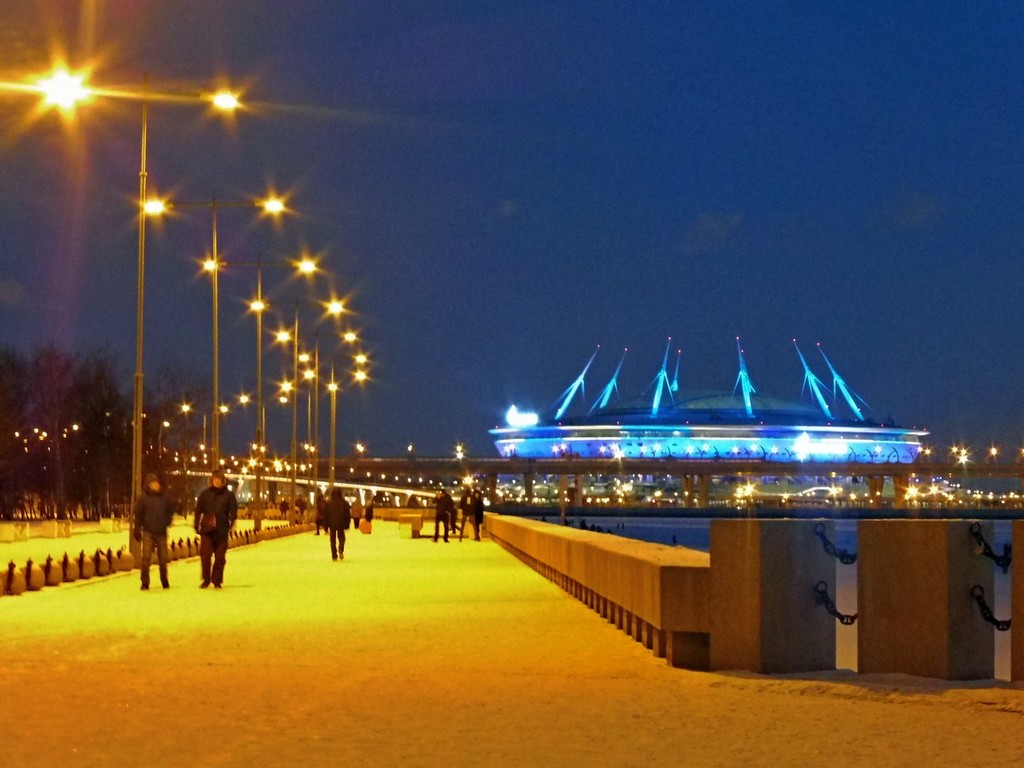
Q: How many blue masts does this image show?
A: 7